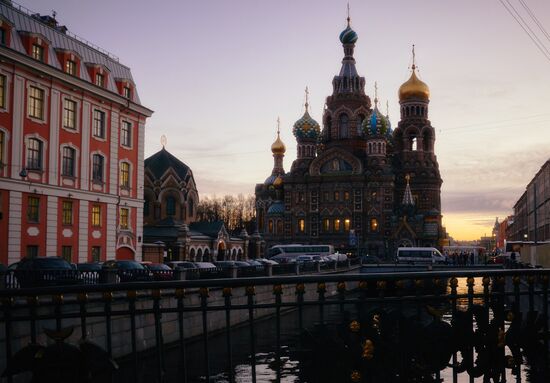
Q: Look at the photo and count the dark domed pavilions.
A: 1